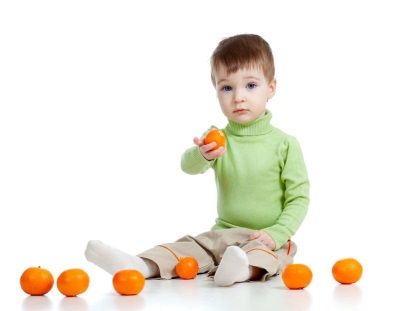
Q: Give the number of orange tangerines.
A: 7